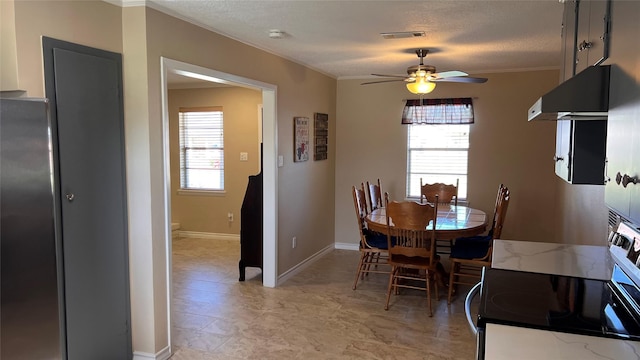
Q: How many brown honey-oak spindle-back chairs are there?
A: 6